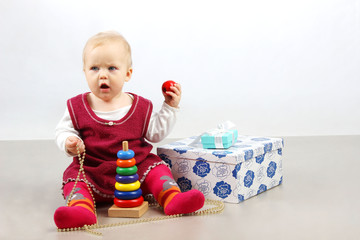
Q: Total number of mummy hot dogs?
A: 0